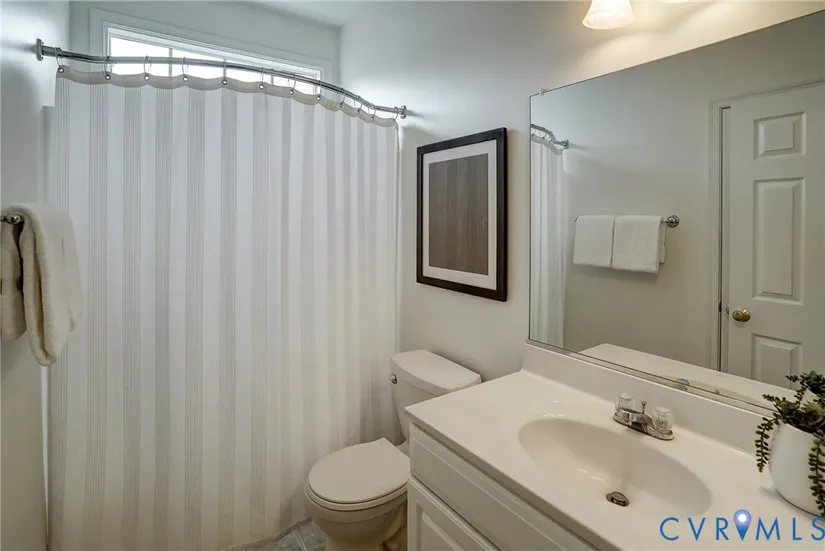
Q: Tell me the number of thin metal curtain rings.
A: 12